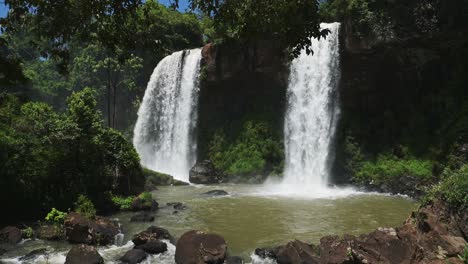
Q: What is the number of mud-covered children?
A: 0